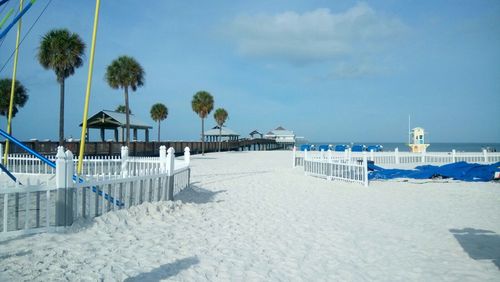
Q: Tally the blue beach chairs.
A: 5